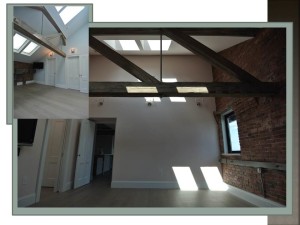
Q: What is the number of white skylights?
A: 6